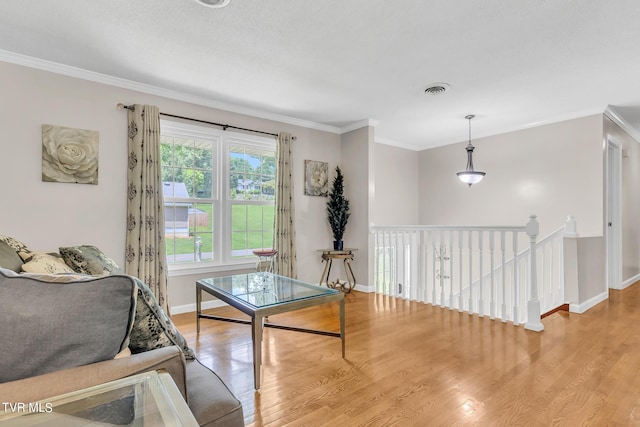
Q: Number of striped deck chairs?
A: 0